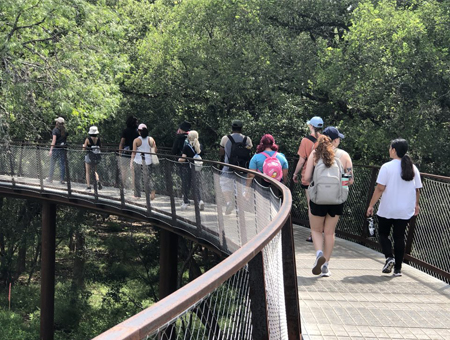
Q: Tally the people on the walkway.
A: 11